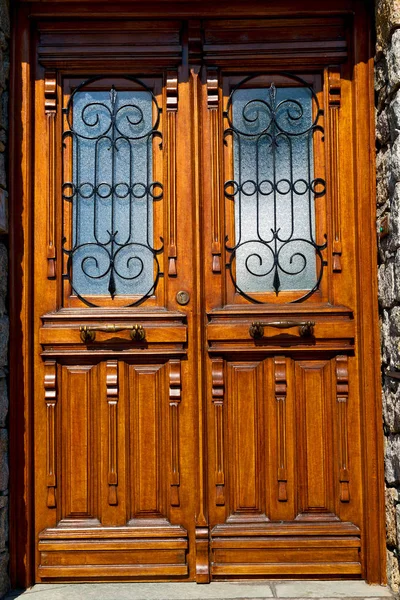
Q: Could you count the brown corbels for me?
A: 10